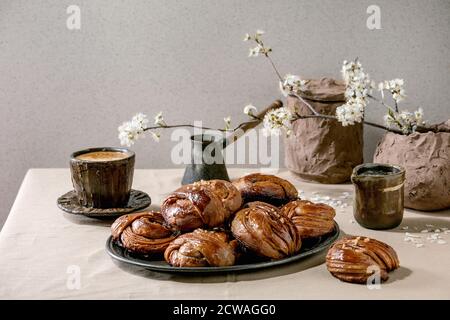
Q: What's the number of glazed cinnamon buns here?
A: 7